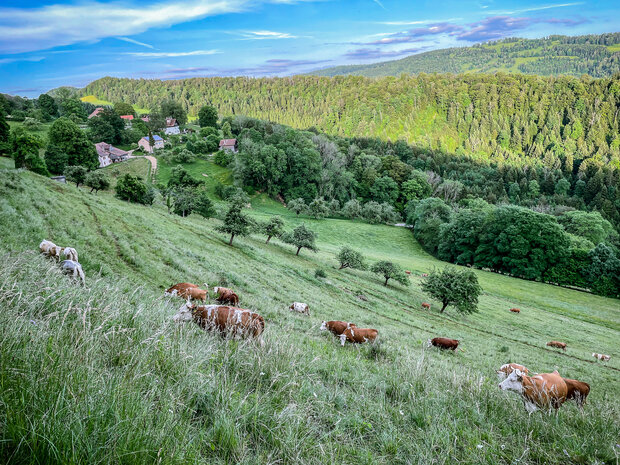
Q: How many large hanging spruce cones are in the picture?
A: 0